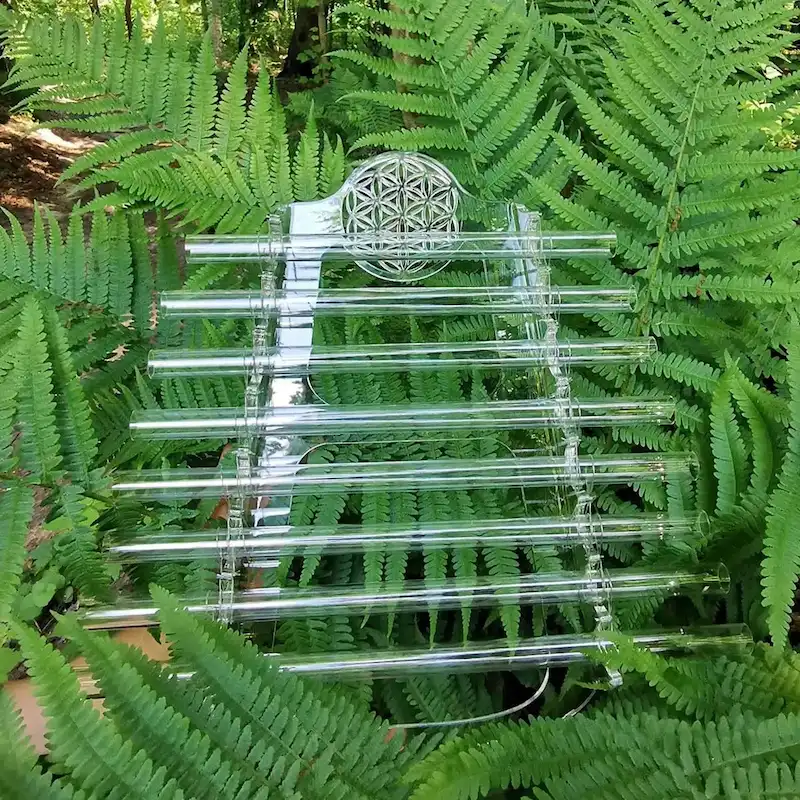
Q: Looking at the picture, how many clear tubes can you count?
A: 8